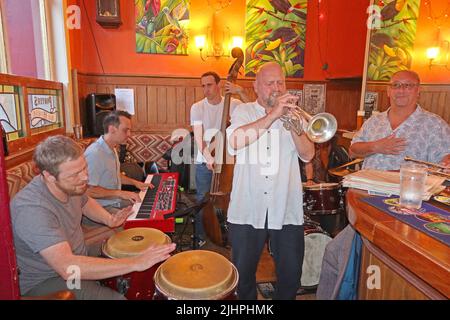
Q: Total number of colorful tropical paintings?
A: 3